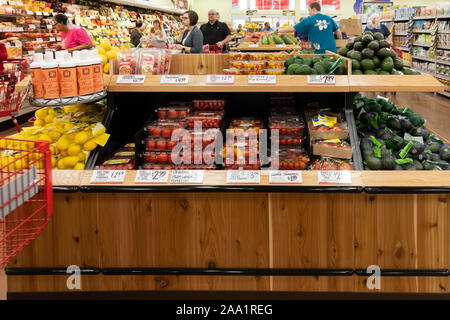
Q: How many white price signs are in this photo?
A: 11